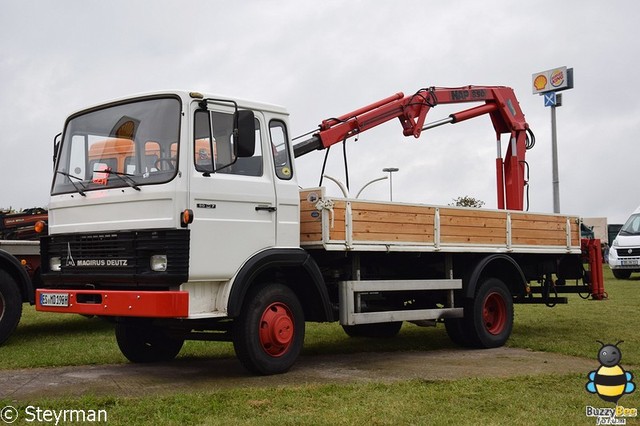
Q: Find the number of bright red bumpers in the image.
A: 1